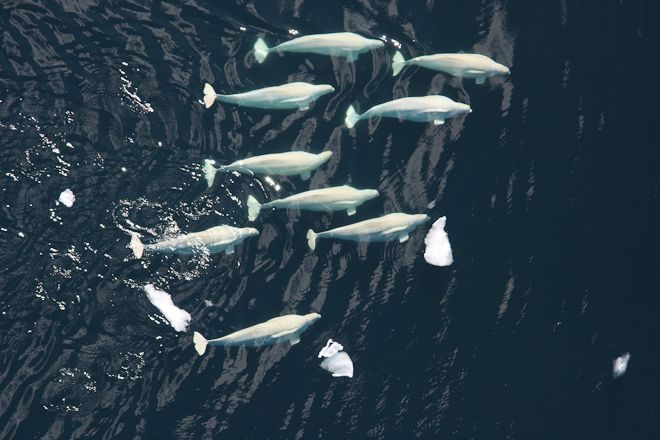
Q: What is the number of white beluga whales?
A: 9